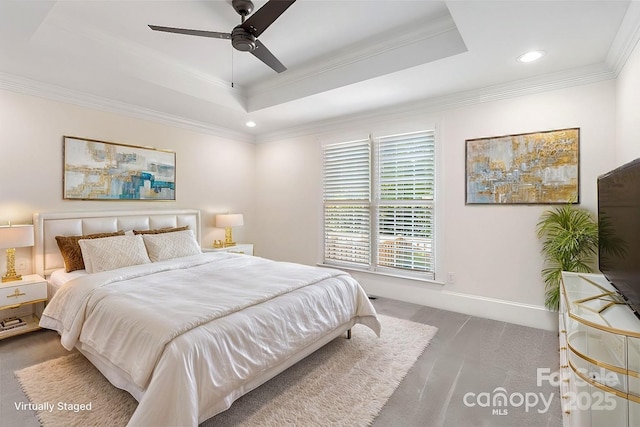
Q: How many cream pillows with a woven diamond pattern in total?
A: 2